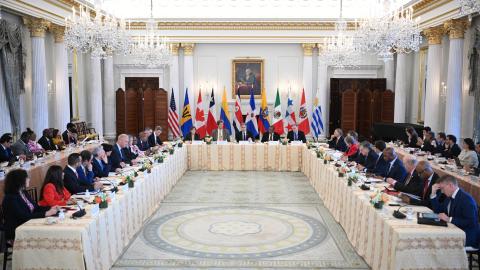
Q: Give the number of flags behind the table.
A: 12